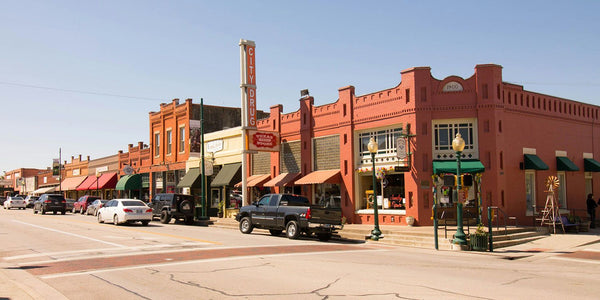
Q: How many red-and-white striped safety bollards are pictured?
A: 0